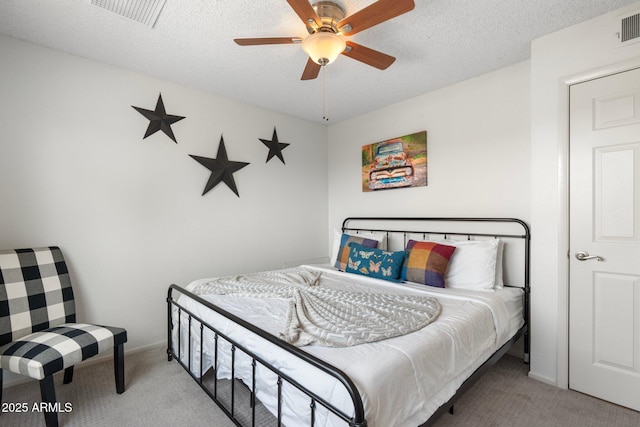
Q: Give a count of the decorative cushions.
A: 3